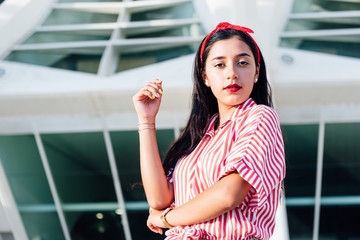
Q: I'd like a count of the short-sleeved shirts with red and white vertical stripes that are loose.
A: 1